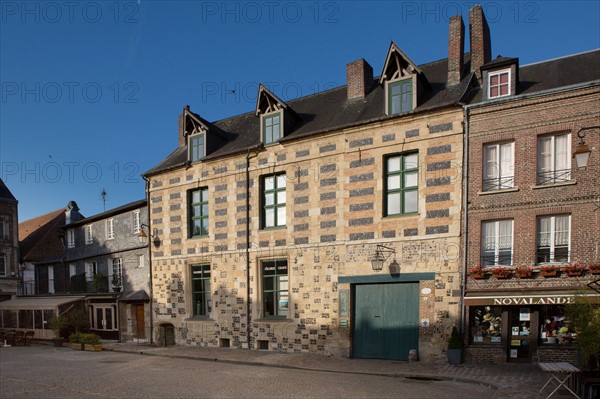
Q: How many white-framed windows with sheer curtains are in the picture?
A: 4